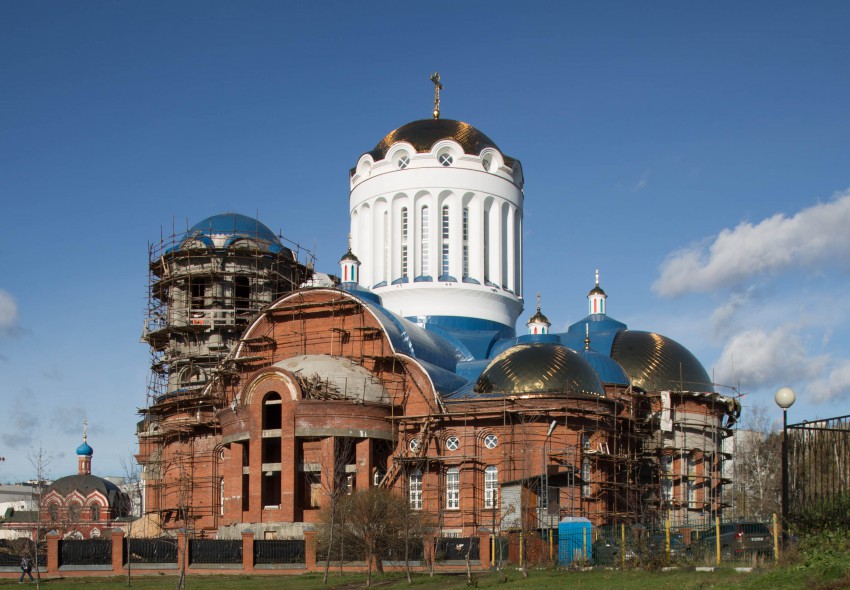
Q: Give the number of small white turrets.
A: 3